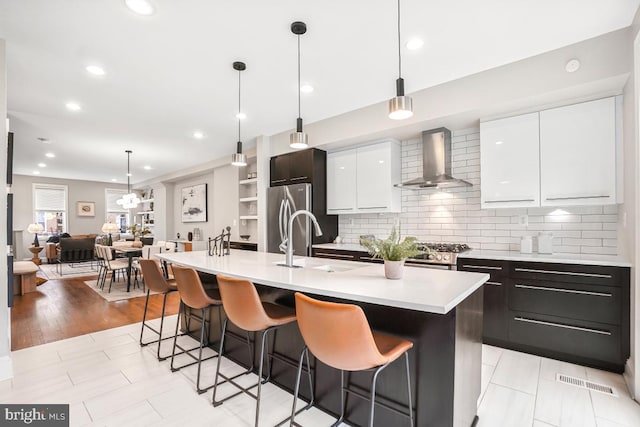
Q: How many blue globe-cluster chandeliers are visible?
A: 0